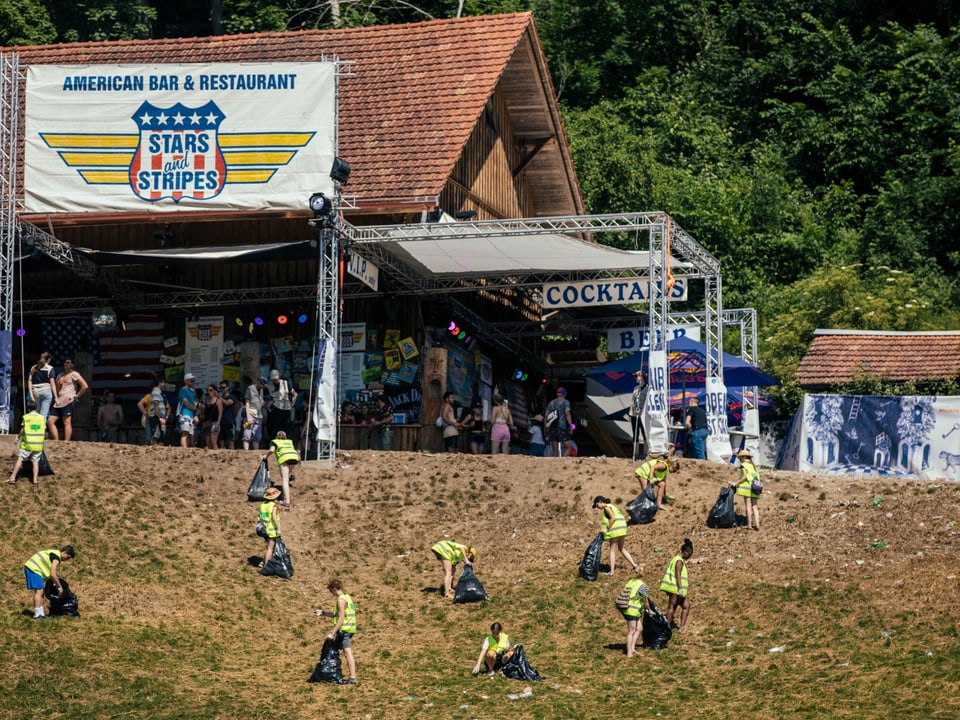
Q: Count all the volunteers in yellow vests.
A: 12